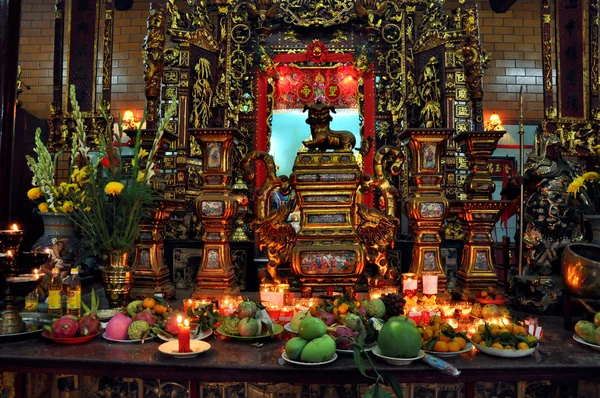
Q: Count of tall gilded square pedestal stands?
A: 4